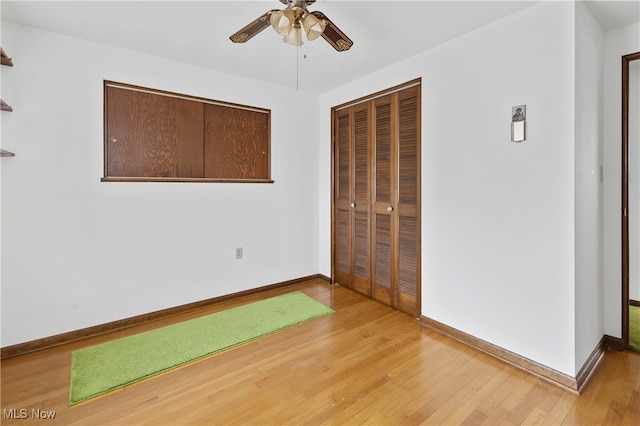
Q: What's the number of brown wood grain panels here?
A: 2